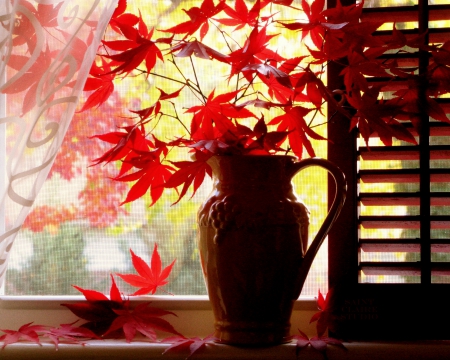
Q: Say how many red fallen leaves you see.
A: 8